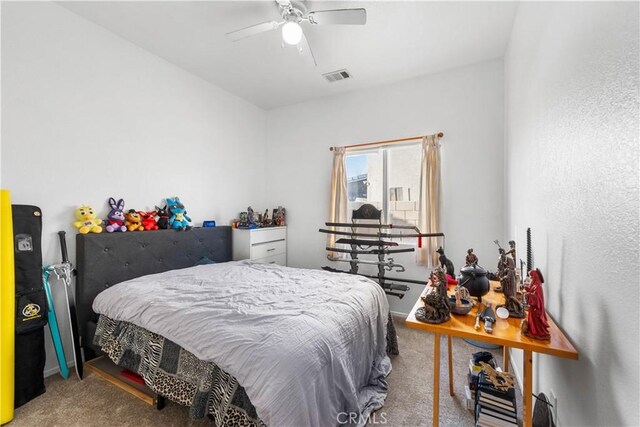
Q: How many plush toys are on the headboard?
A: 6